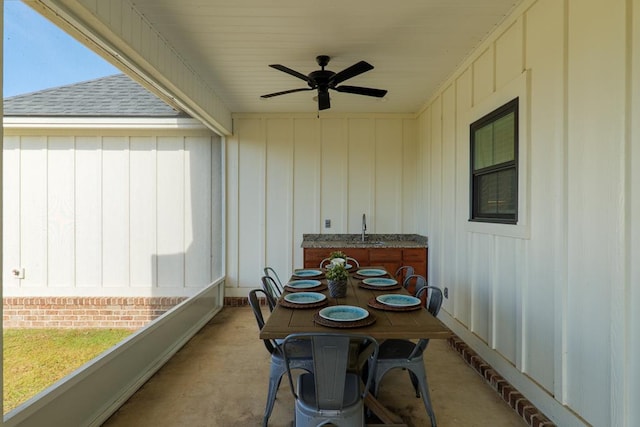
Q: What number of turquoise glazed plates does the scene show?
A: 8